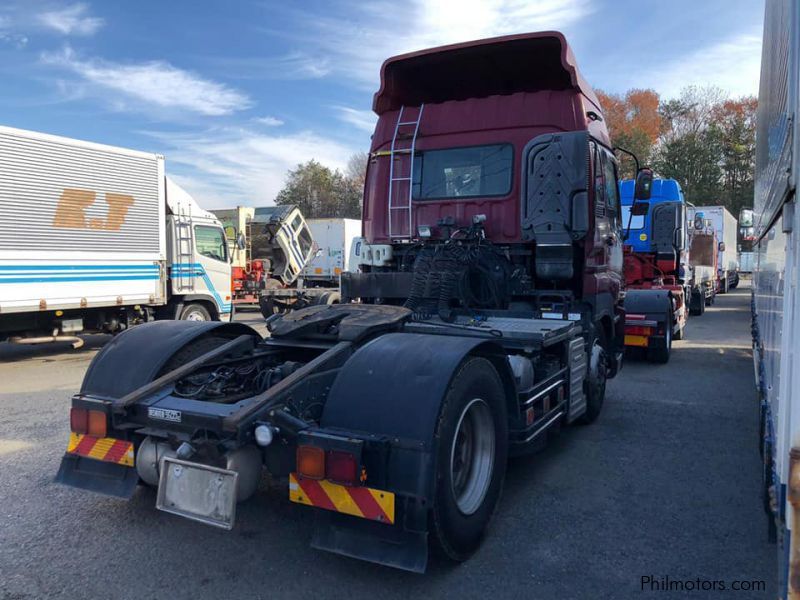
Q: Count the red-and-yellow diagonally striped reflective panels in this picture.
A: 2